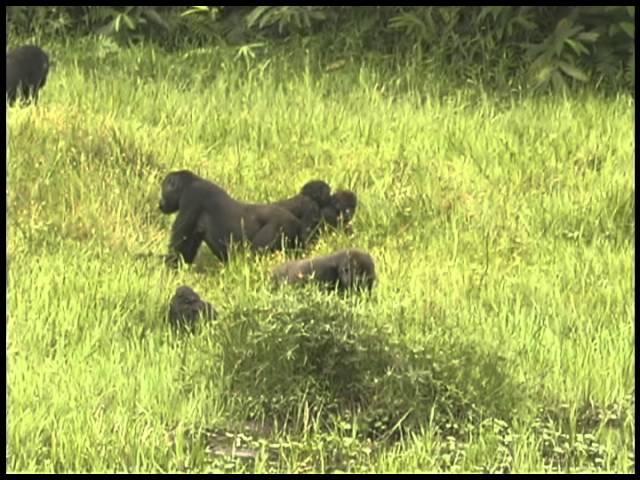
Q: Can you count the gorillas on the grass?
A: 6